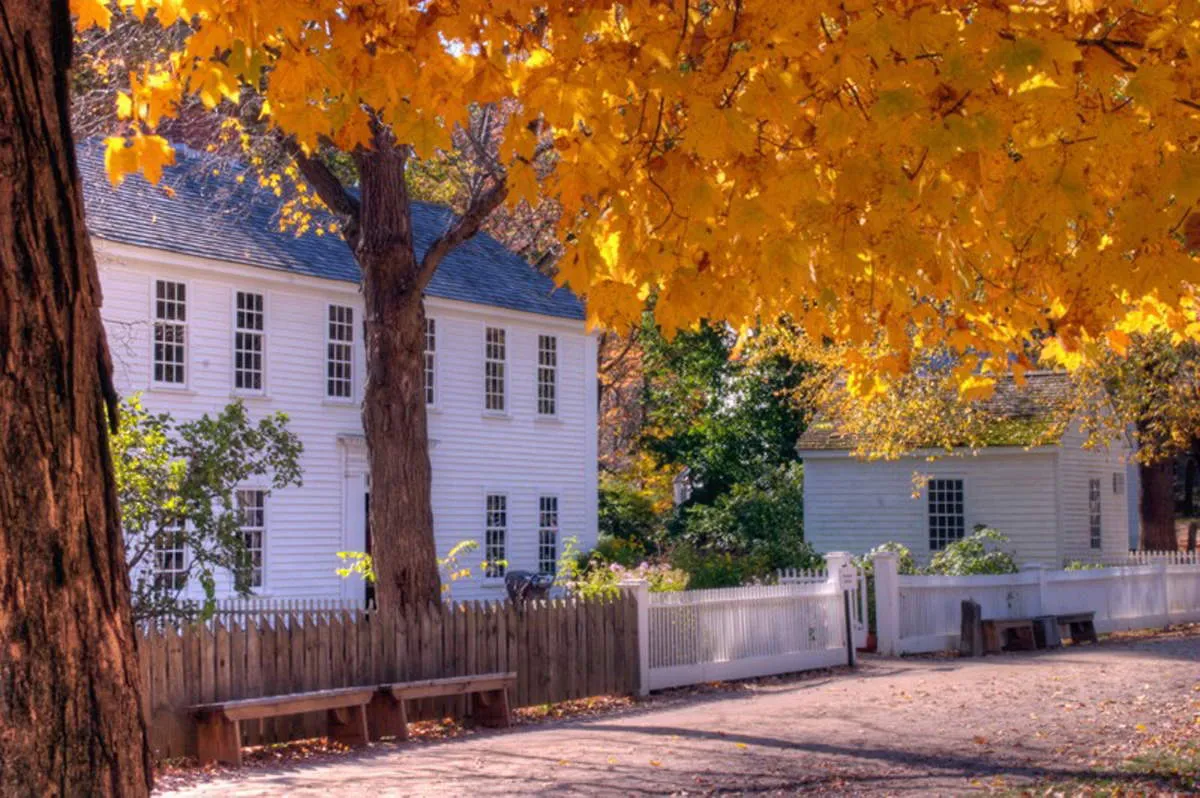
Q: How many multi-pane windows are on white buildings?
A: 12